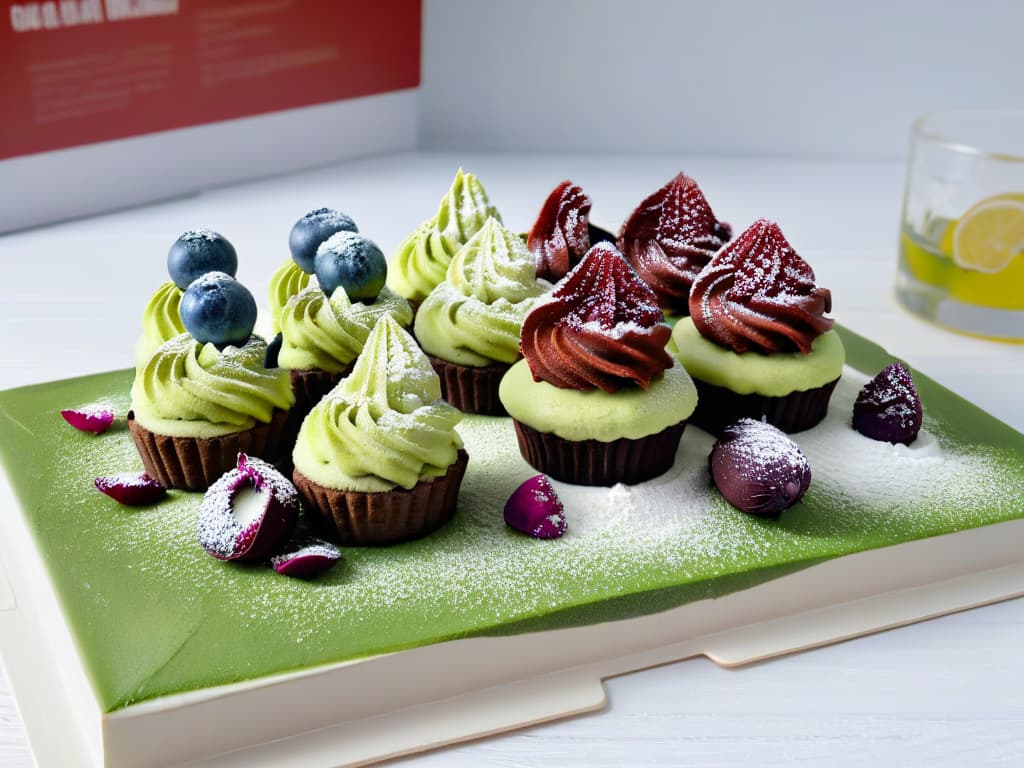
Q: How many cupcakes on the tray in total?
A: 11